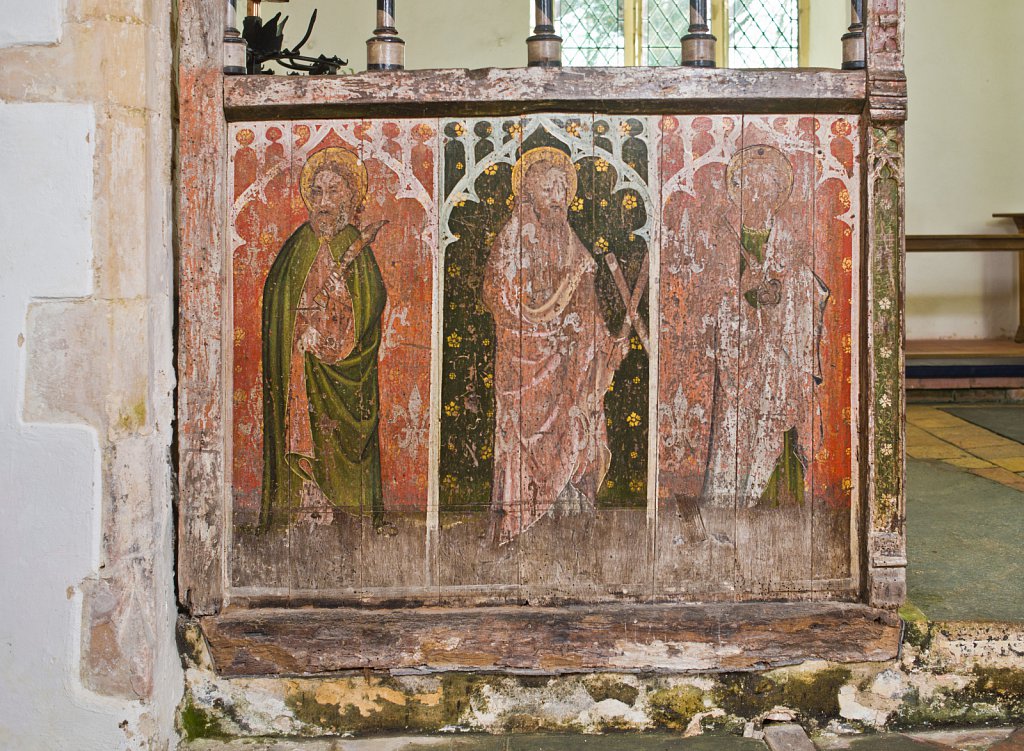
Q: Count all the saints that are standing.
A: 3